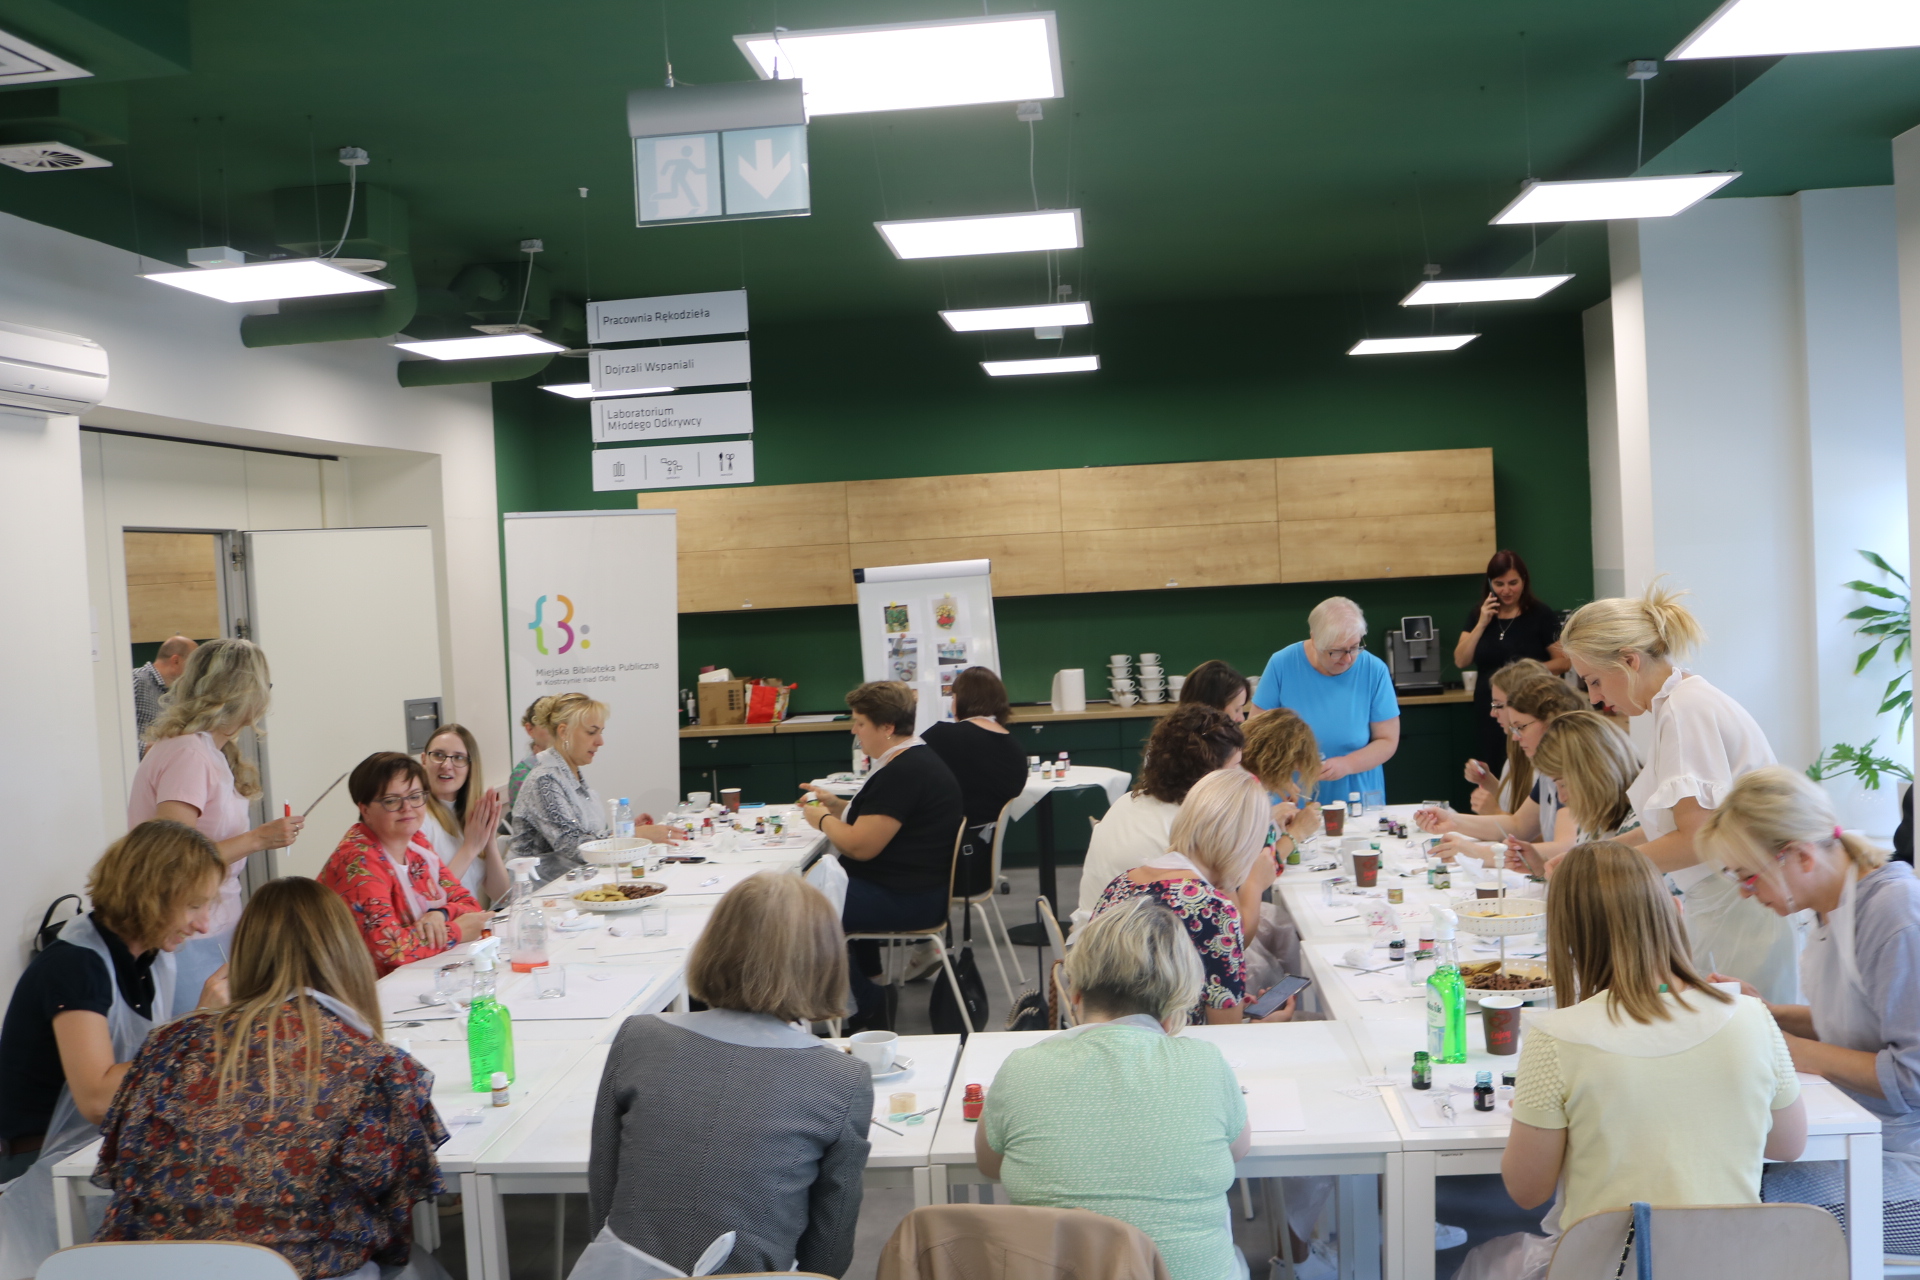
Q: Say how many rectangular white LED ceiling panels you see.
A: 11